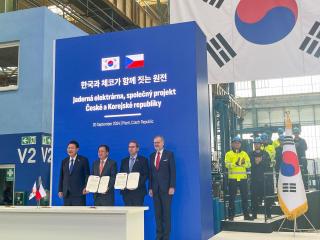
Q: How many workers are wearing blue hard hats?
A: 6